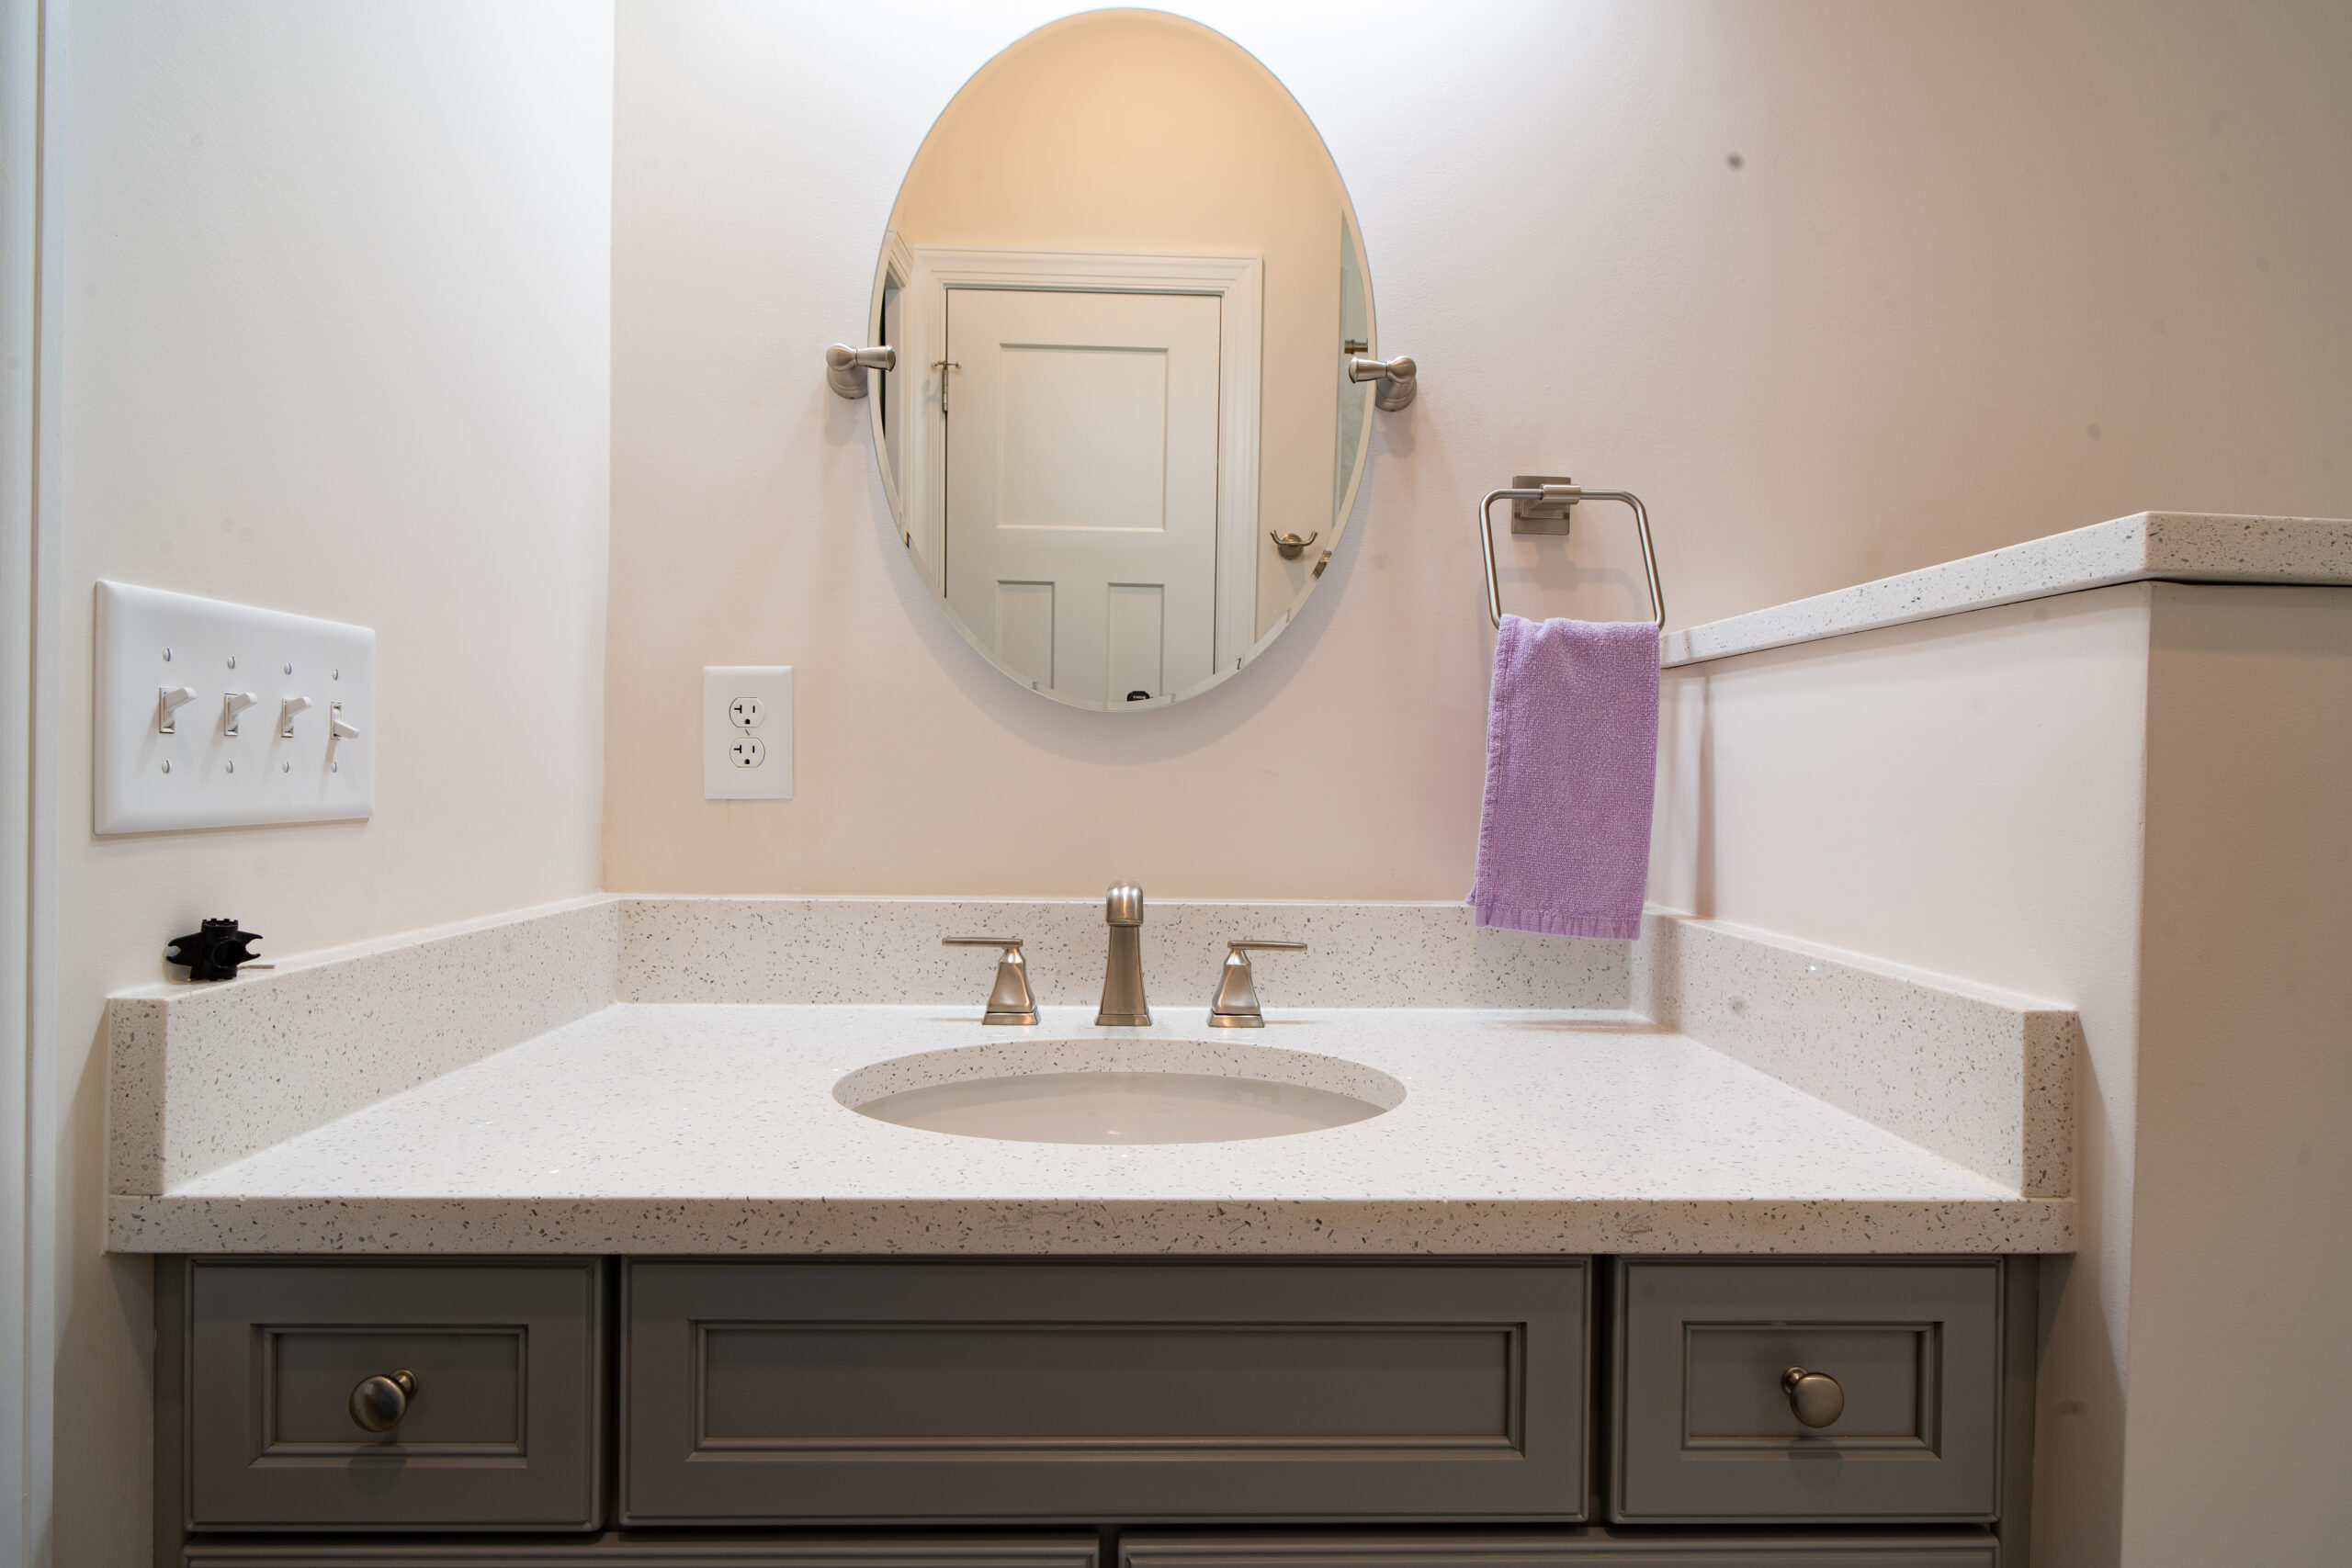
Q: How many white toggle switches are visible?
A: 4